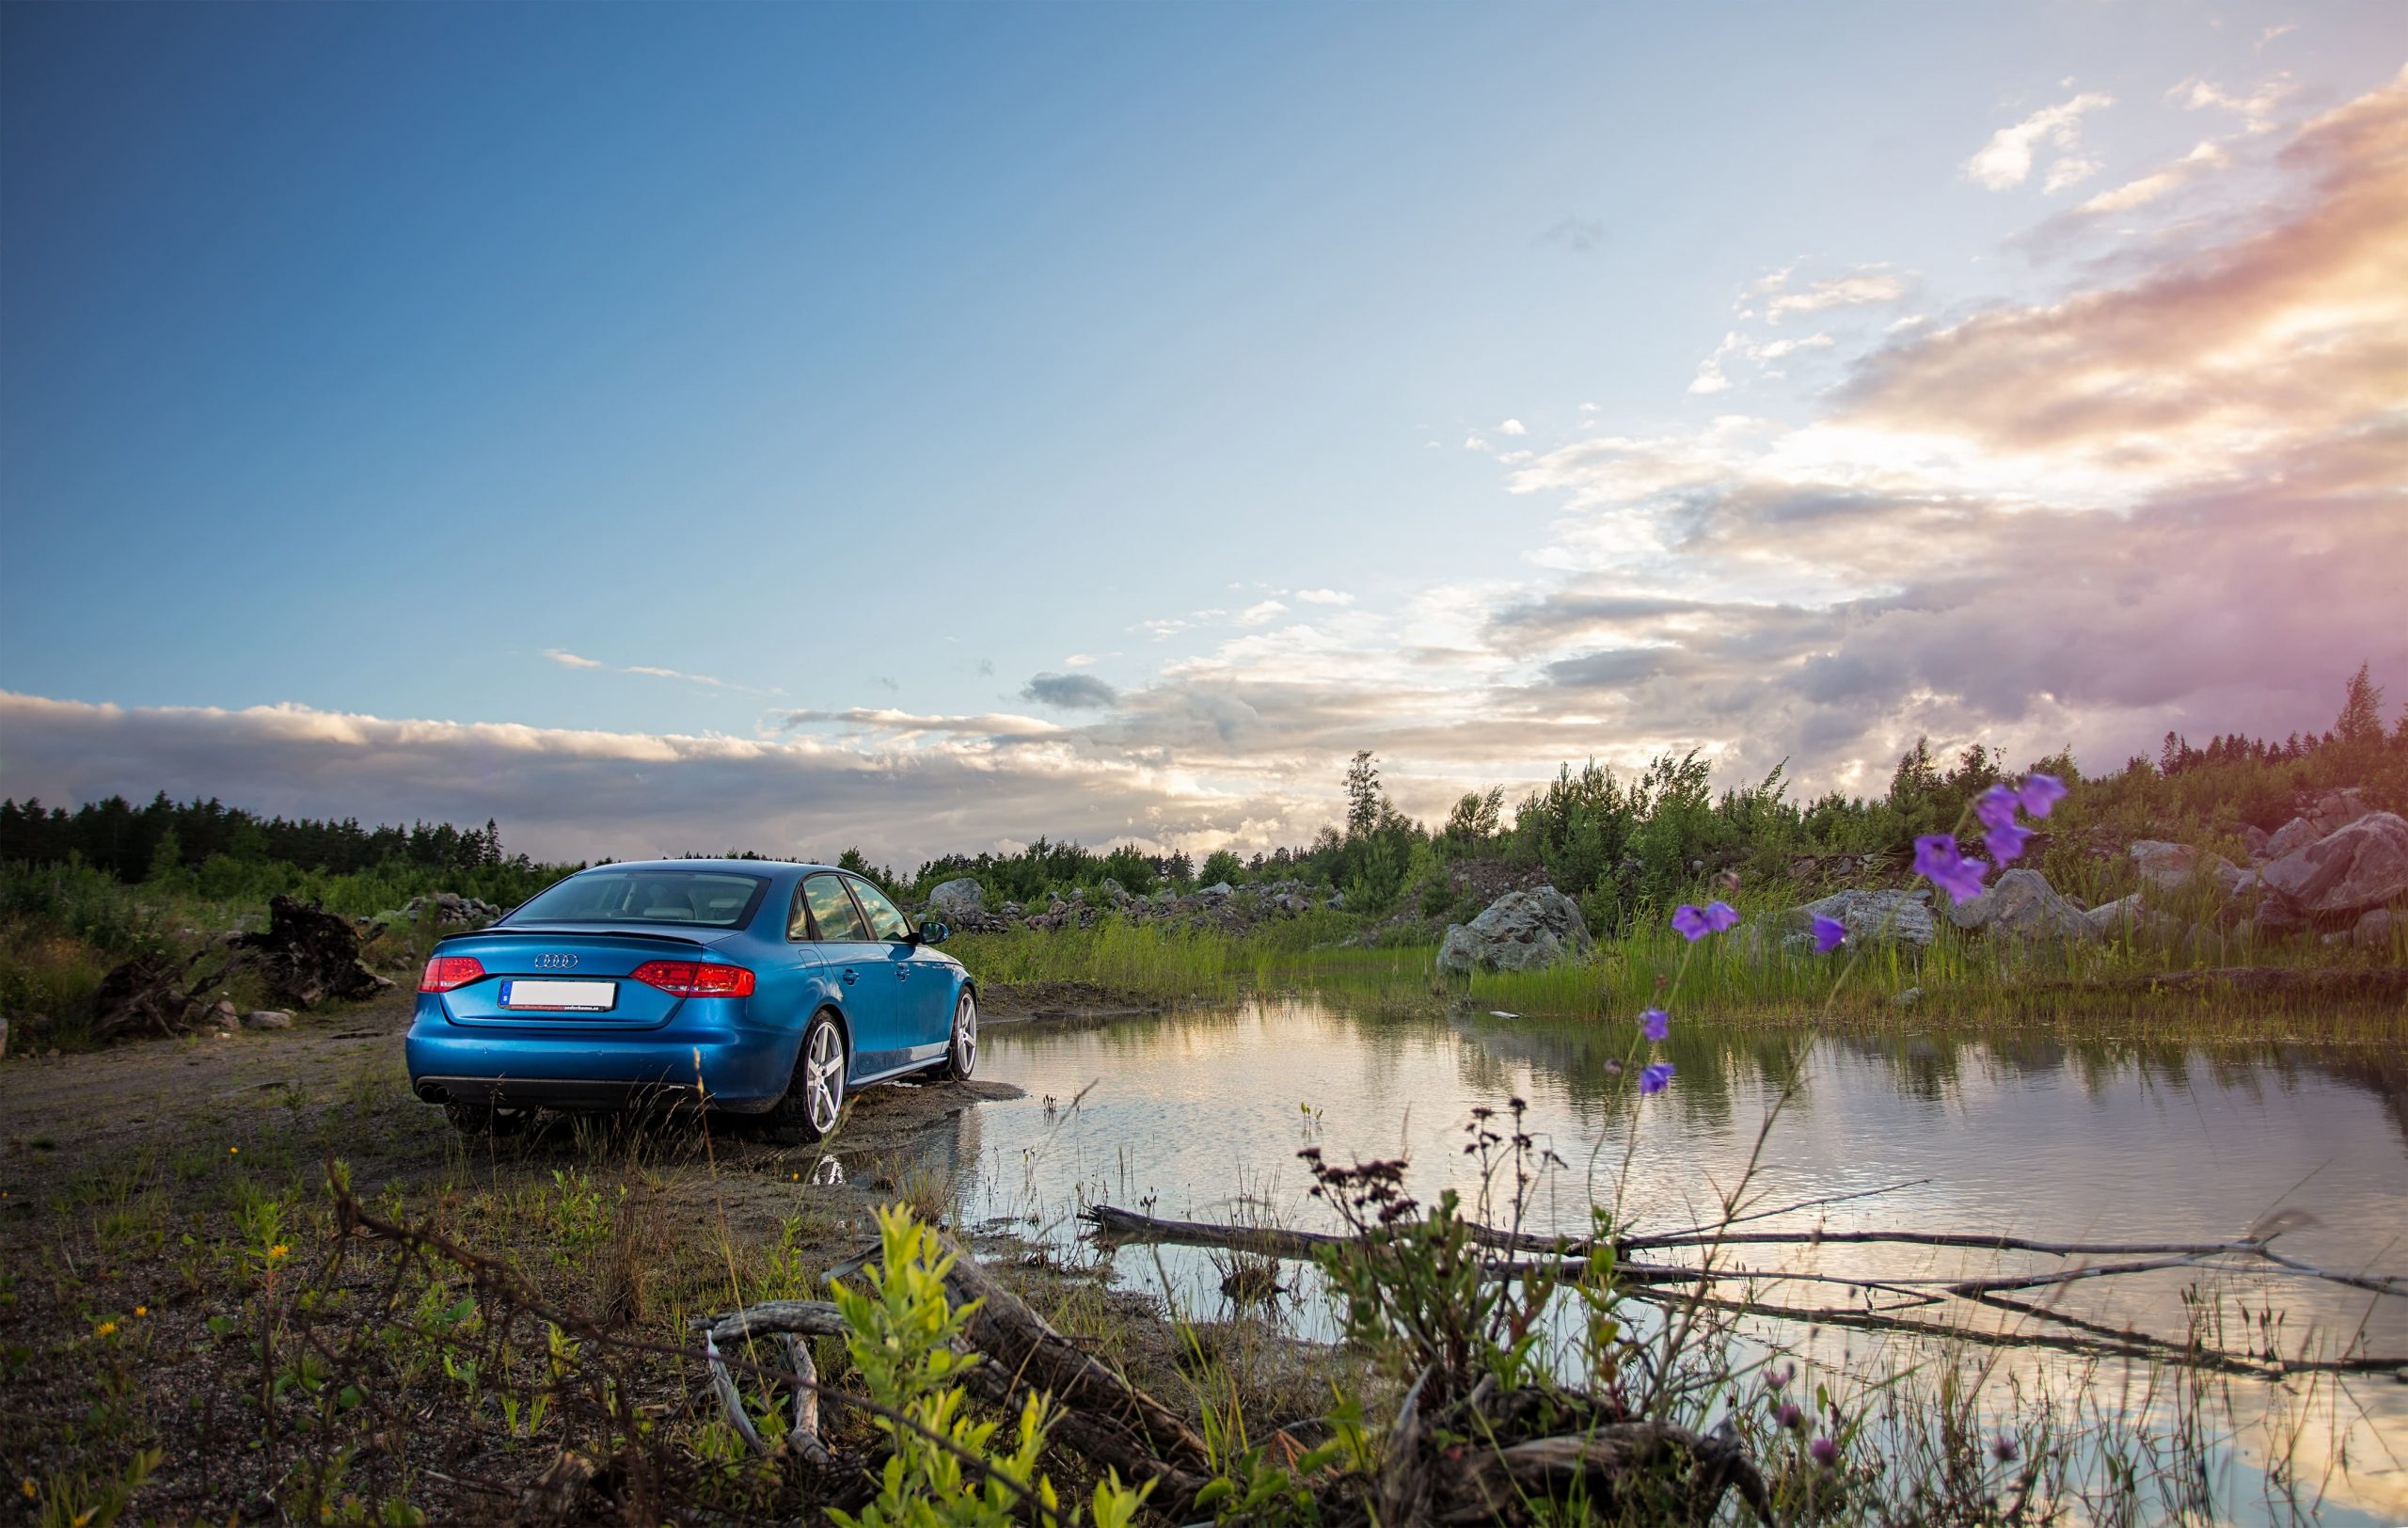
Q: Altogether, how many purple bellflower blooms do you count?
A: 10